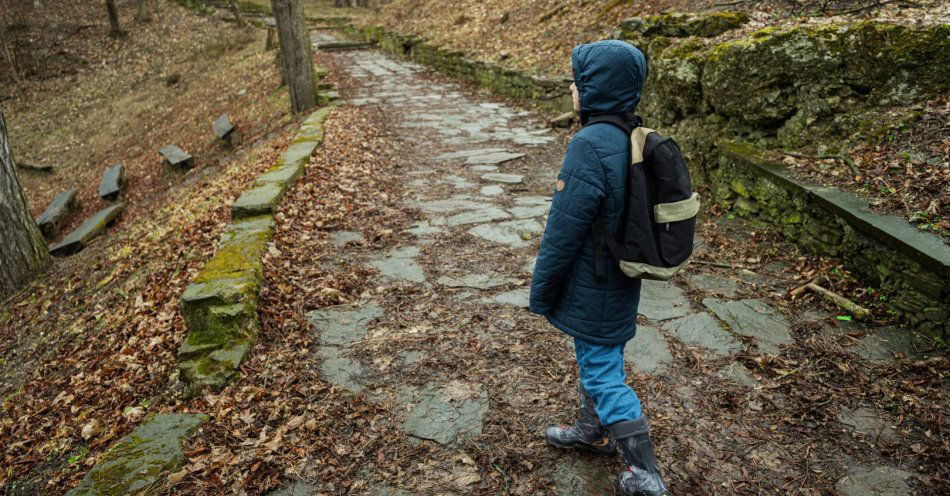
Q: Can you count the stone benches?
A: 5